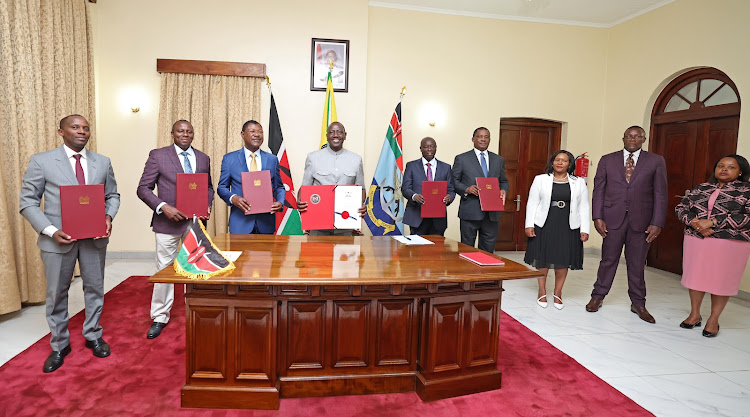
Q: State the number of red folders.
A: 7